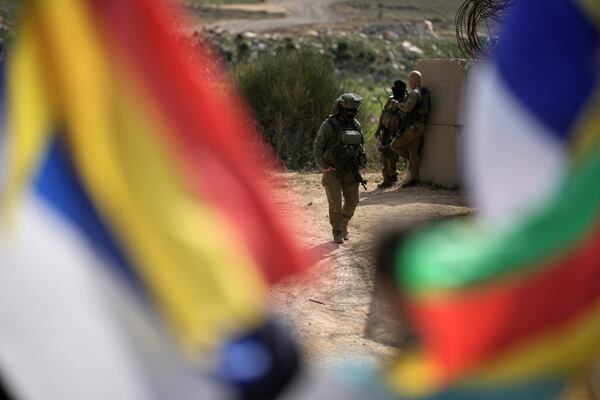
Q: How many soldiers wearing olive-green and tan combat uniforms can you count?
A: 3